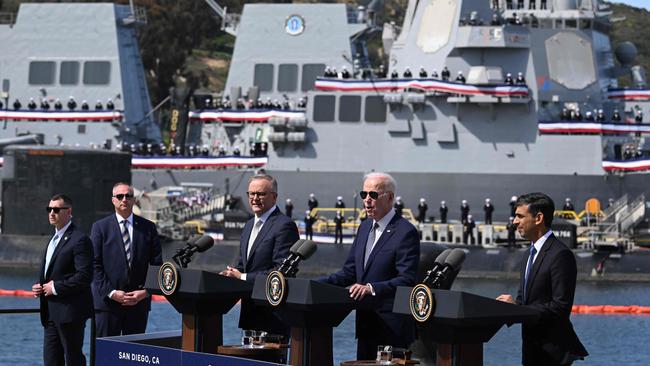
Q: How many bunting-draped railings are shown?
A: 7